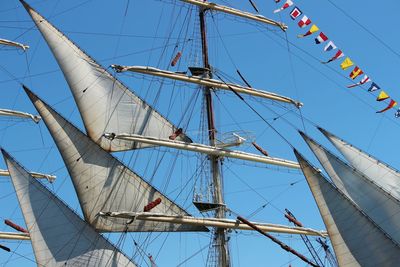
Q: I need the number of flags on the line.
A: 15